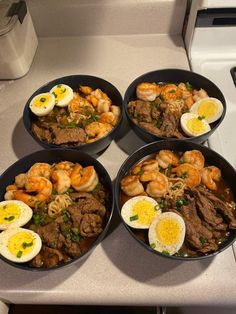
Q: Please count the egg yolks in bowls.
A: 8